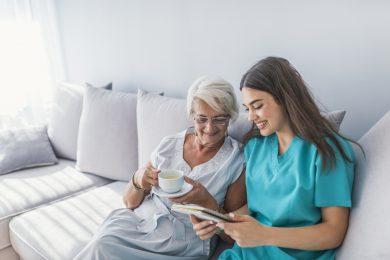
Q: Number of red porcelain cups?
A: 0